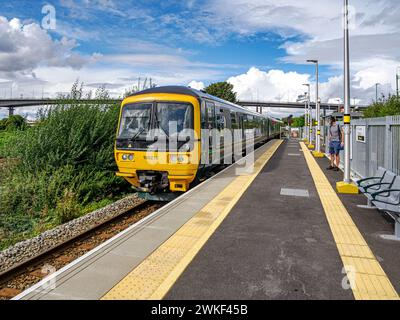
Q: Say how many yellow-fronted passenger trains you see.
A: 1